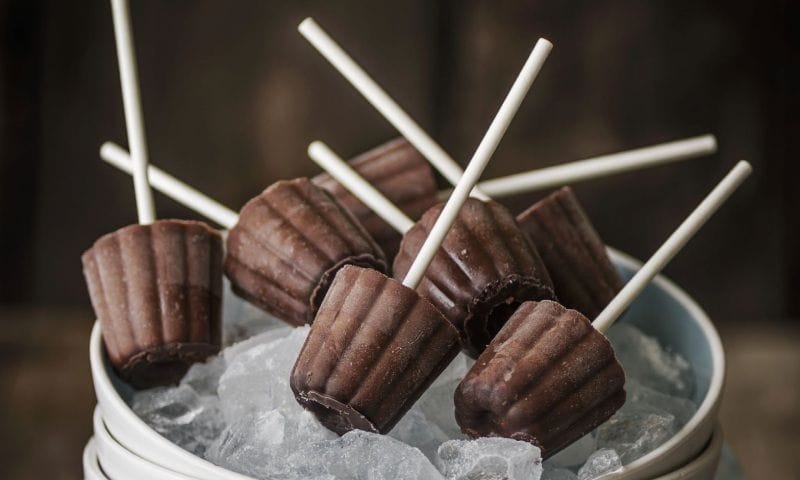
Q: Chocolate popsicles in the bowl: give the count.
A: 7